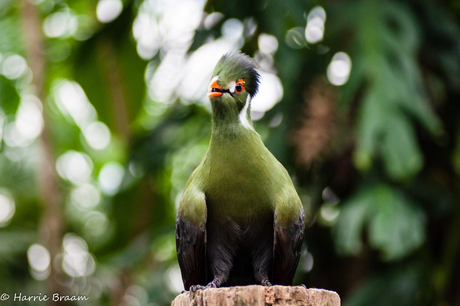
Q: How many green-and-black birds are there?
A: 1